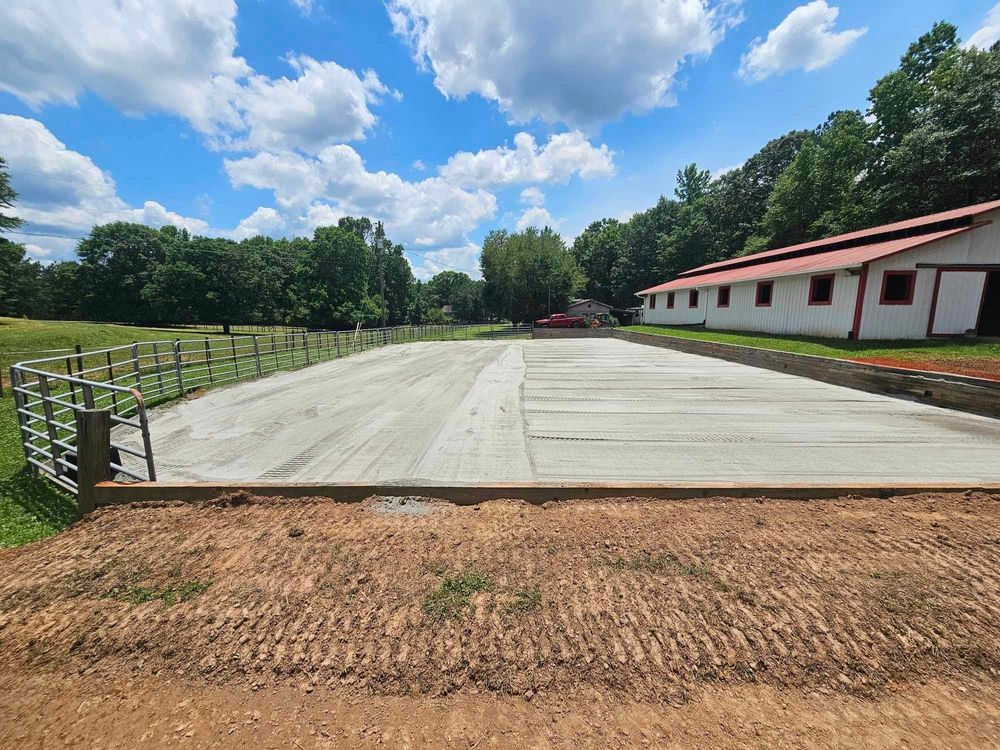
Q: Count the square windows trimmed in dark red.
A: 7